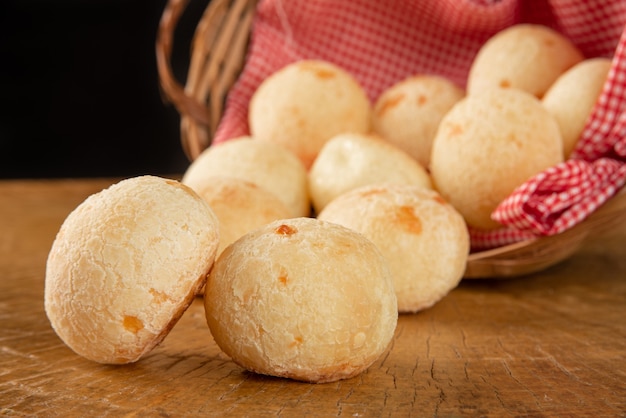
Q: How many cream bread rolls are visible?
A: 11